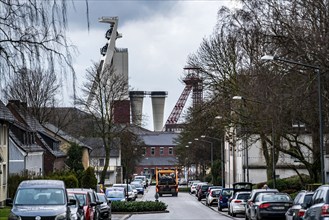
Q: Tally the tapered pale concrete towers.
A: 2